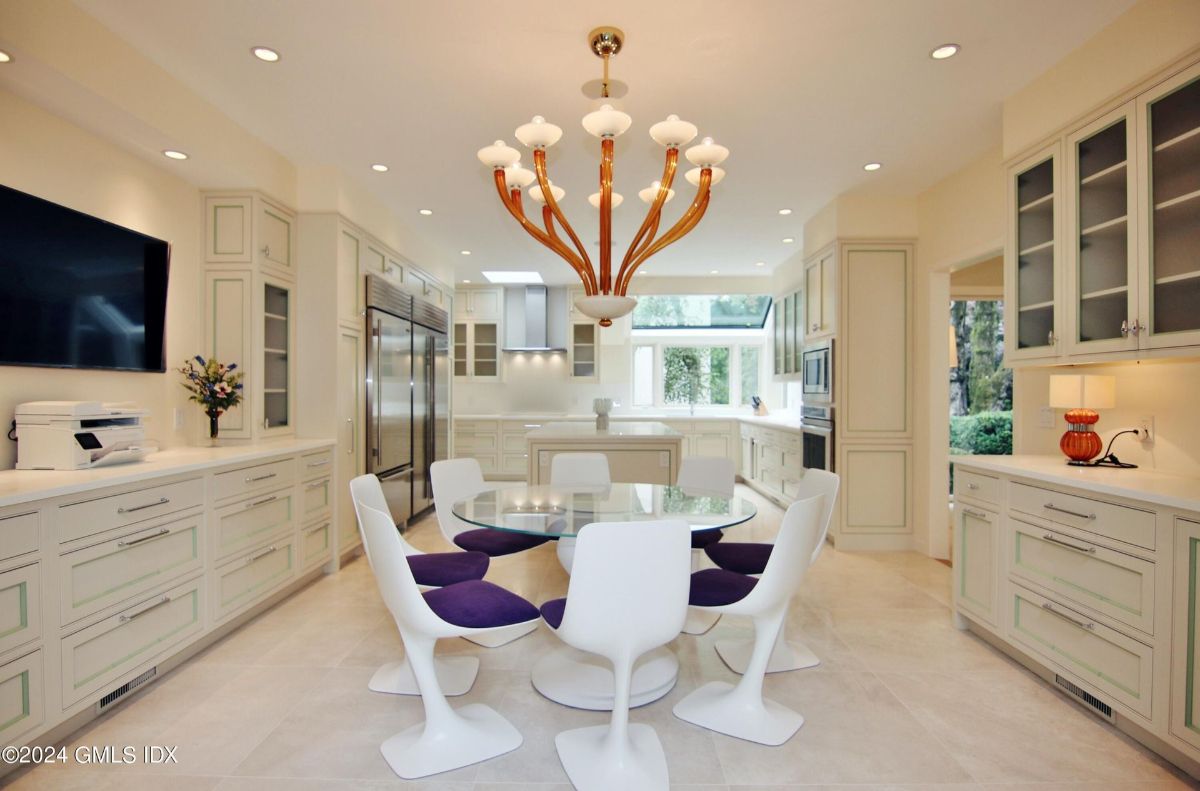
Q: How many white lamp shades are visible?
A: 11